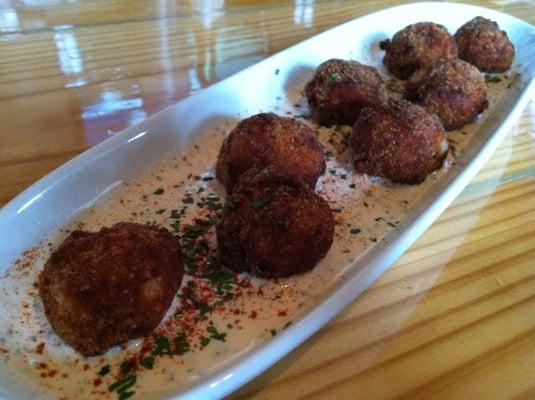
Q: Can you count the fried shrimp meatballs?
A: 8